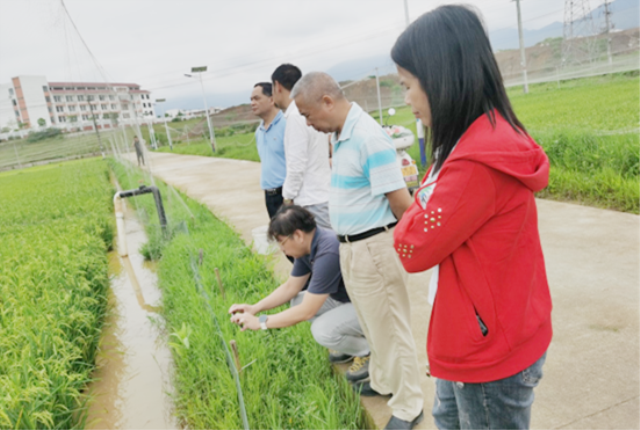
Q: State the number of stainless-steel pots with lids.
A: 0